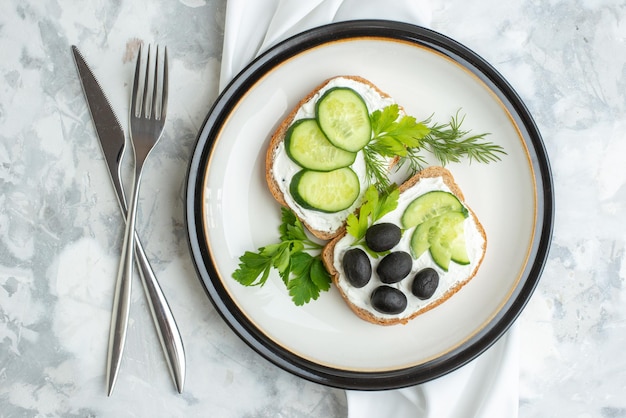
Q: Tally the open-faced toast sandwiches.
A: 2